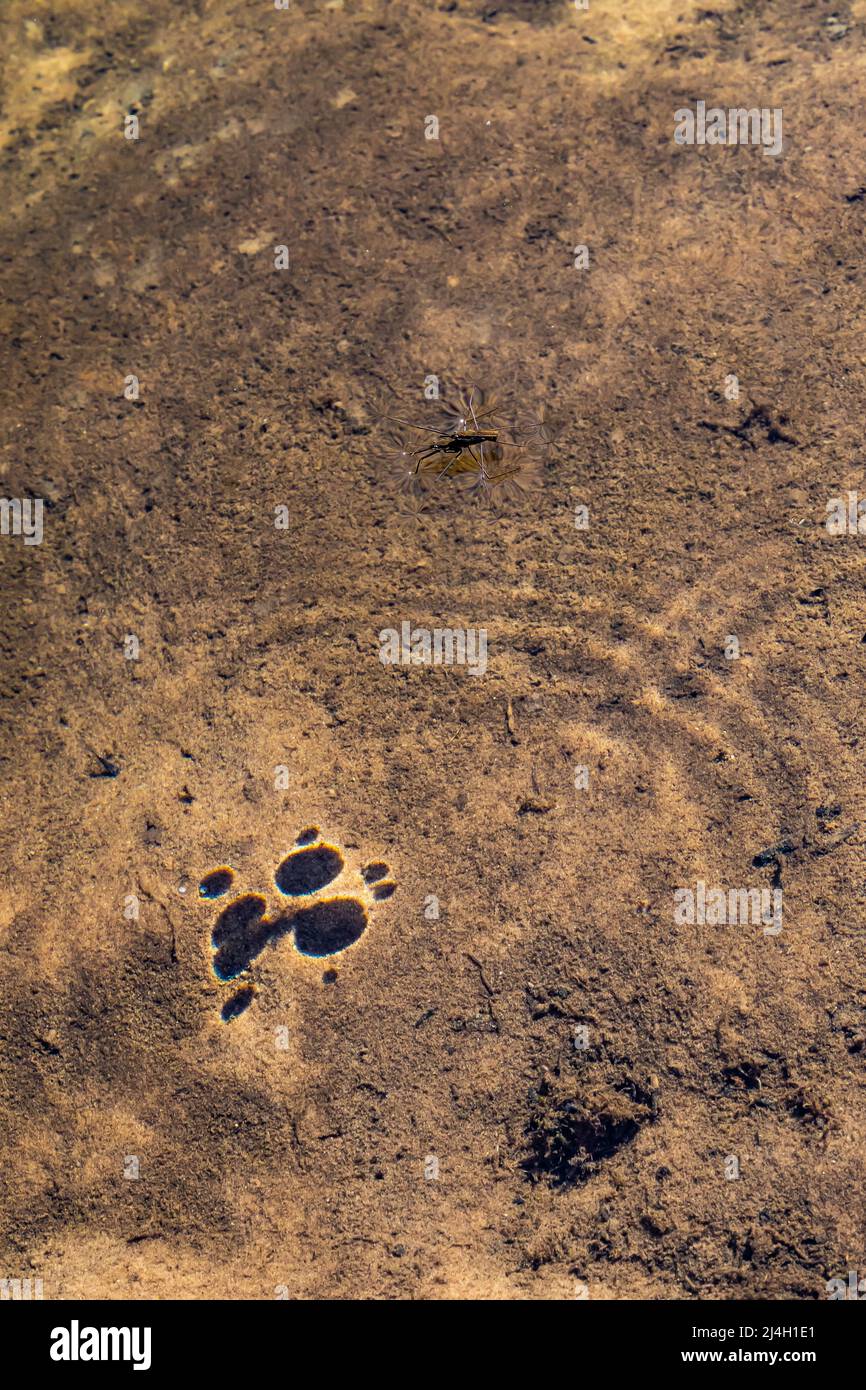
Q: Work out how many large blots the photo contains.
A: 3